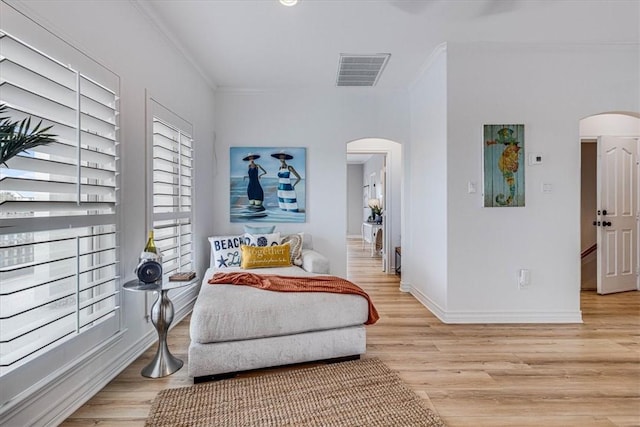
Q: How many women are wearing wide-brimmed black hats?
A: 2